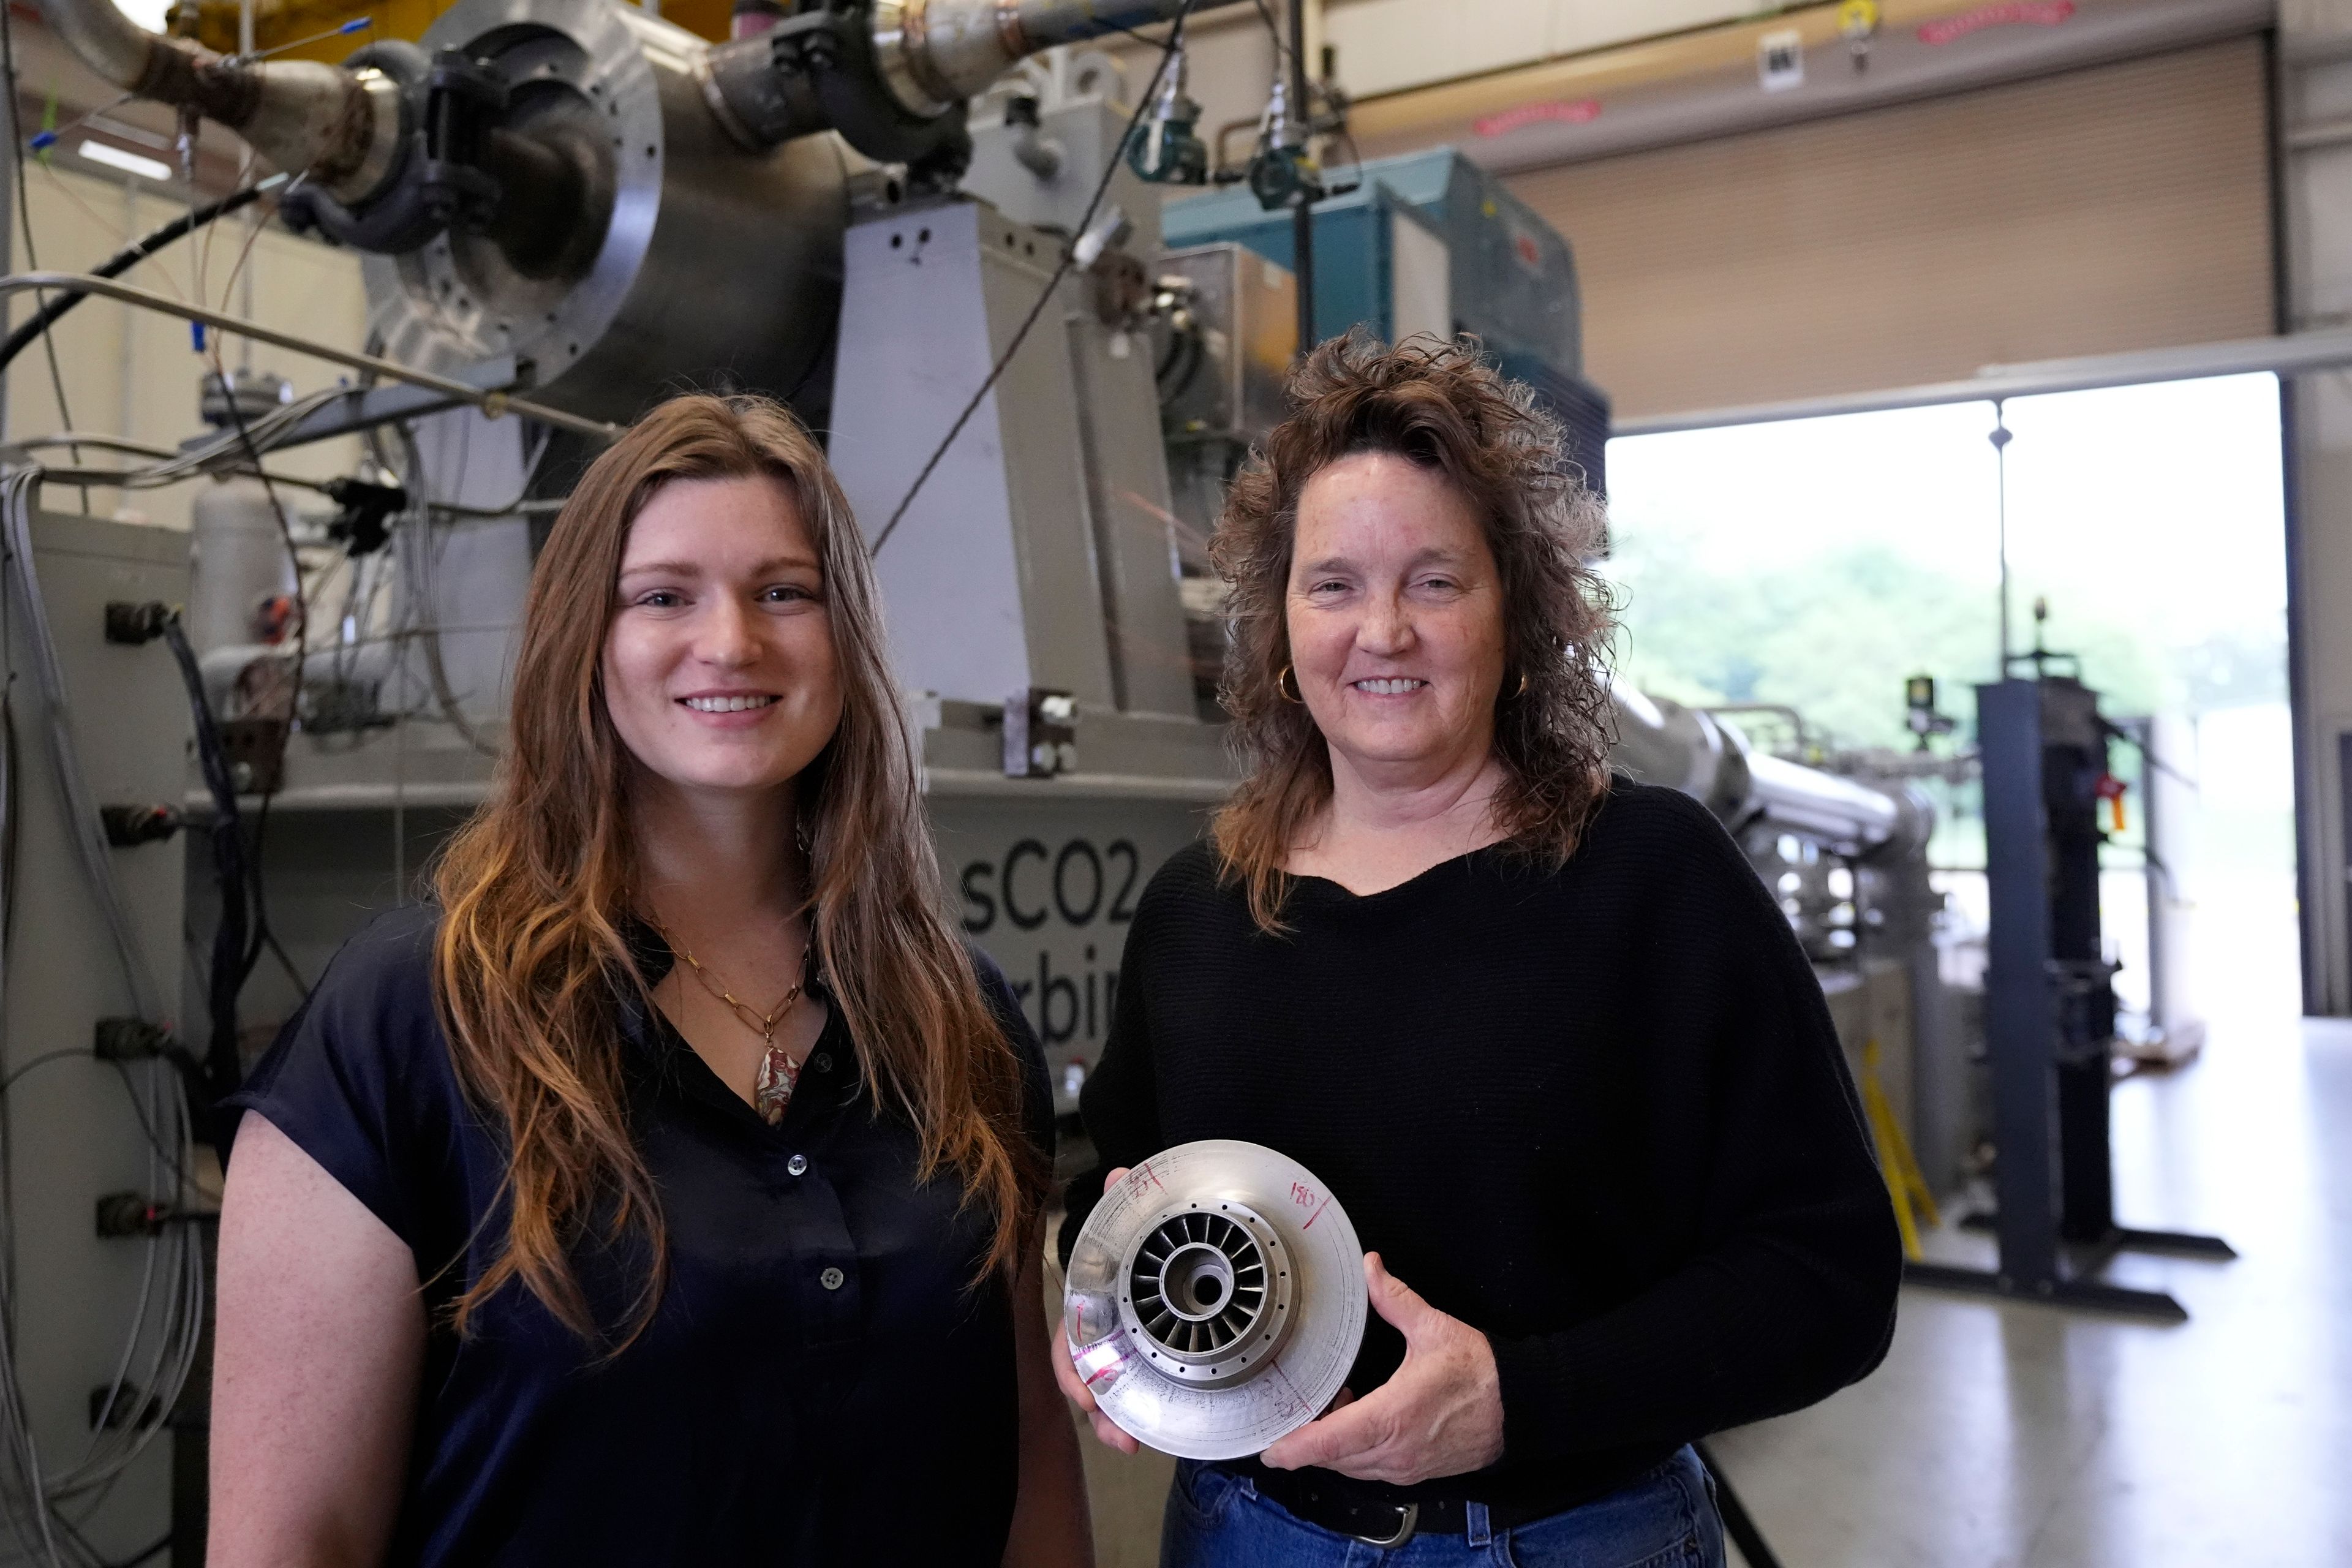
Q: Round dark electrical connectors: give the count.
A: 5